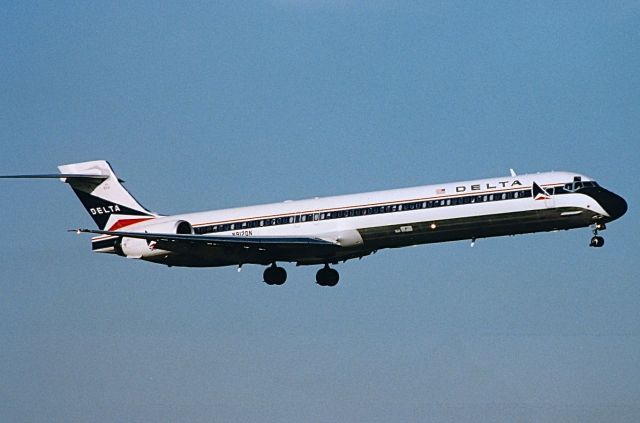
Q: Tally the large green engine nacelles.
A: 0